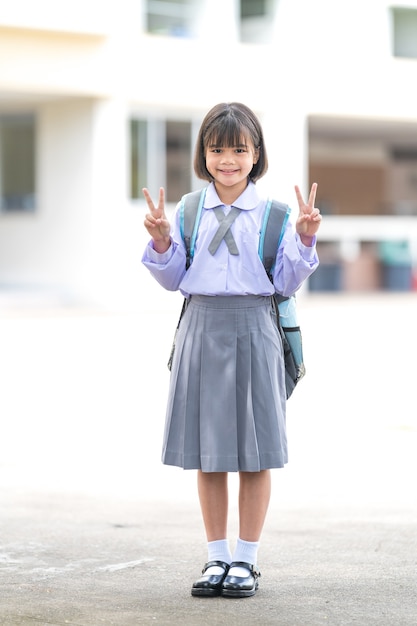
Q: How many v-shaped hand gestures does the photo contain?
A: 2